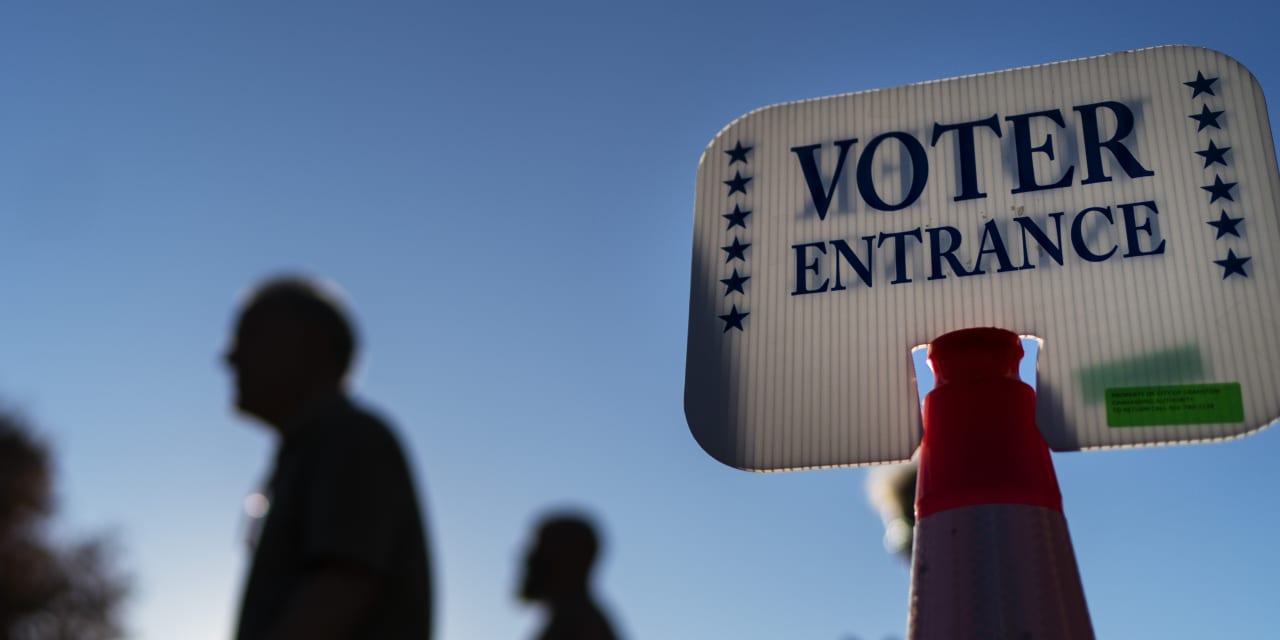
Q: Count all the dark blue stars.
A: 12